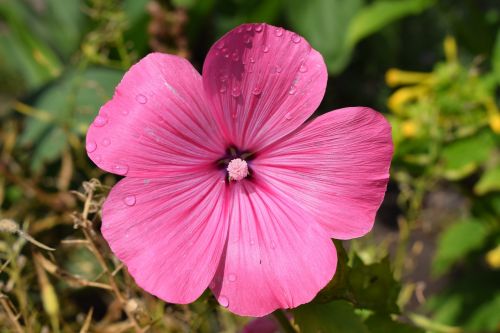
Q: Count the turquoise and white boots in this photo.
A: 0